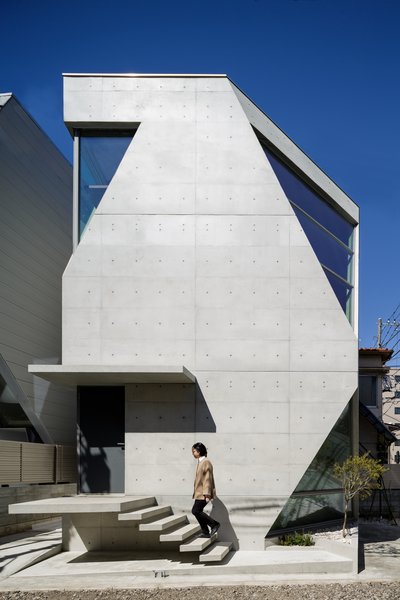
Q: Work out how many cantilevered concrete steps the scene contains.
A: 5